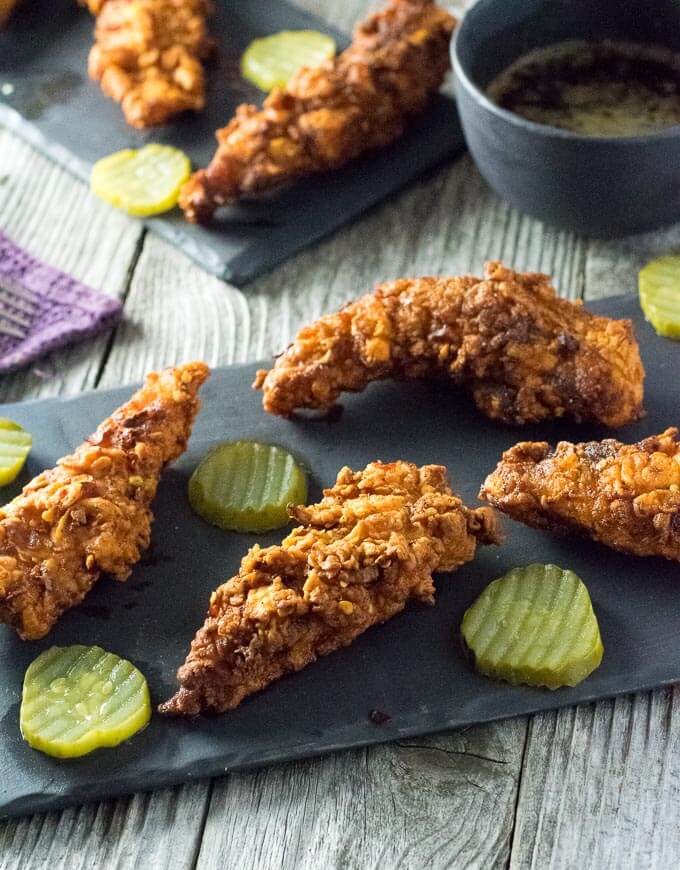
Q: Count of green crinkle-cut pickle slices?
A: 7